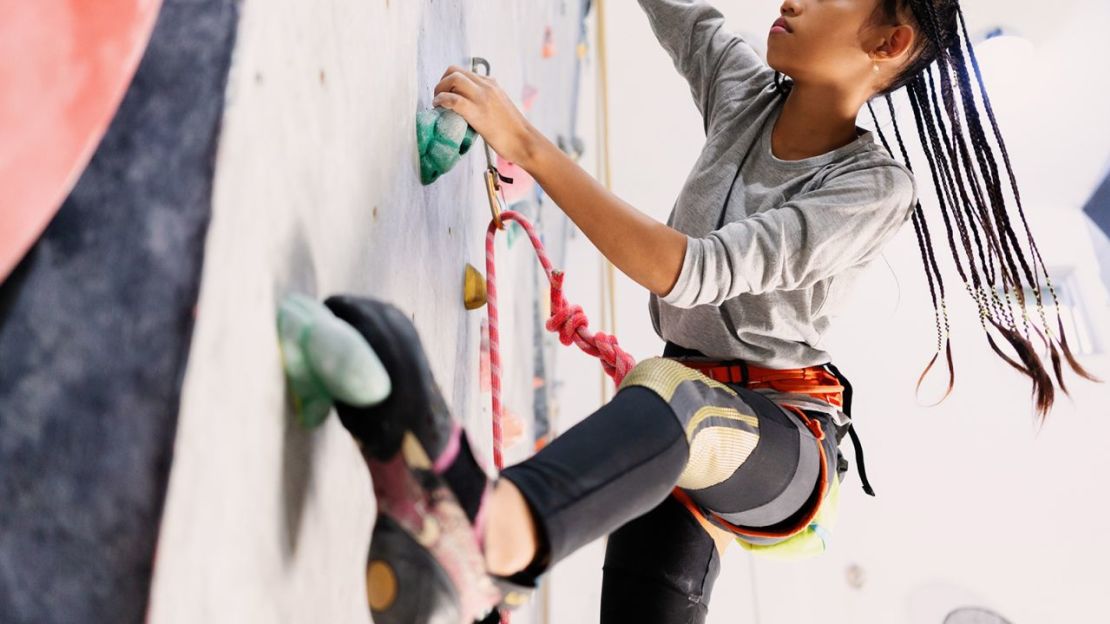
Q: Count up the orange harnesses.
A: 1